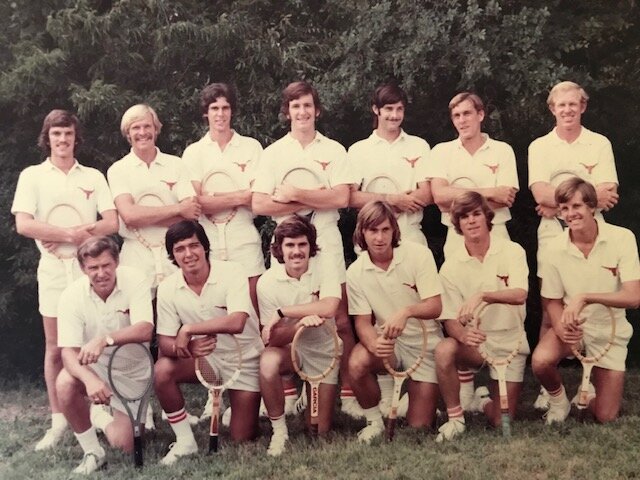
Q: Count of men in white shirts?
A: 13